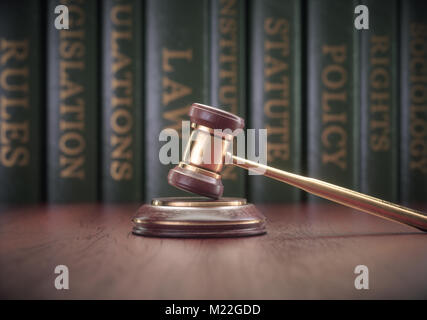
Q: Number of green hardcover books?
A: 9